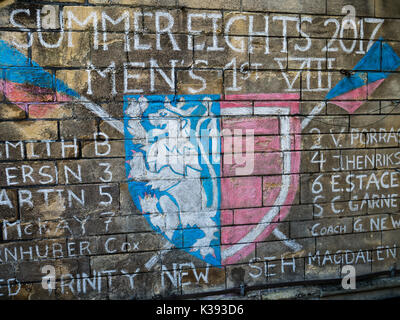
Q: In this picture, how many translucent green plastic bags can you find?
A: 0